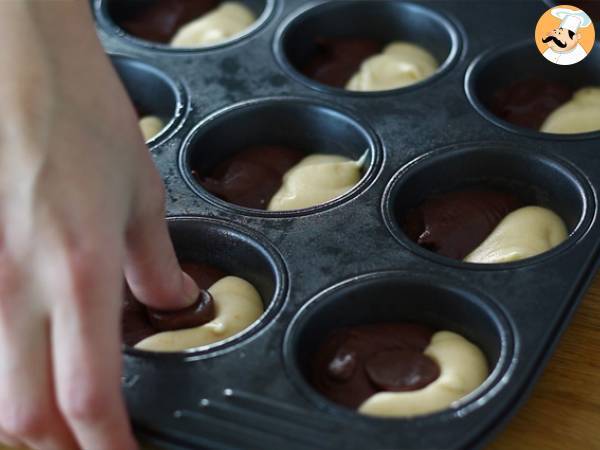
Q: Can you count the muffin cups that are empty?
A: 0